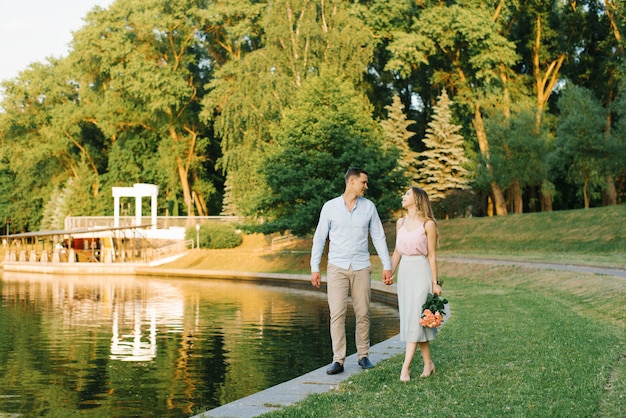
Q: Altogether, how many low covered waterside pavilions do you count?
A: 1